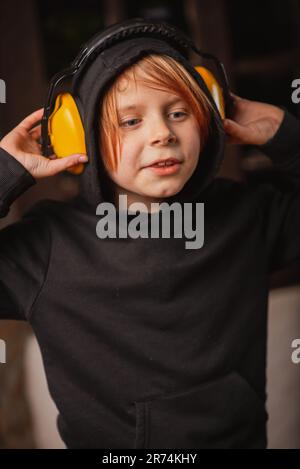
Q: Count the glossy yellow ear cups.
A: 2